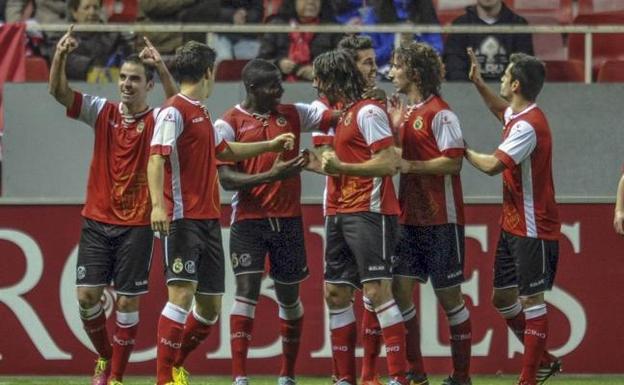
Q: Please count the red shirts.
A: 7